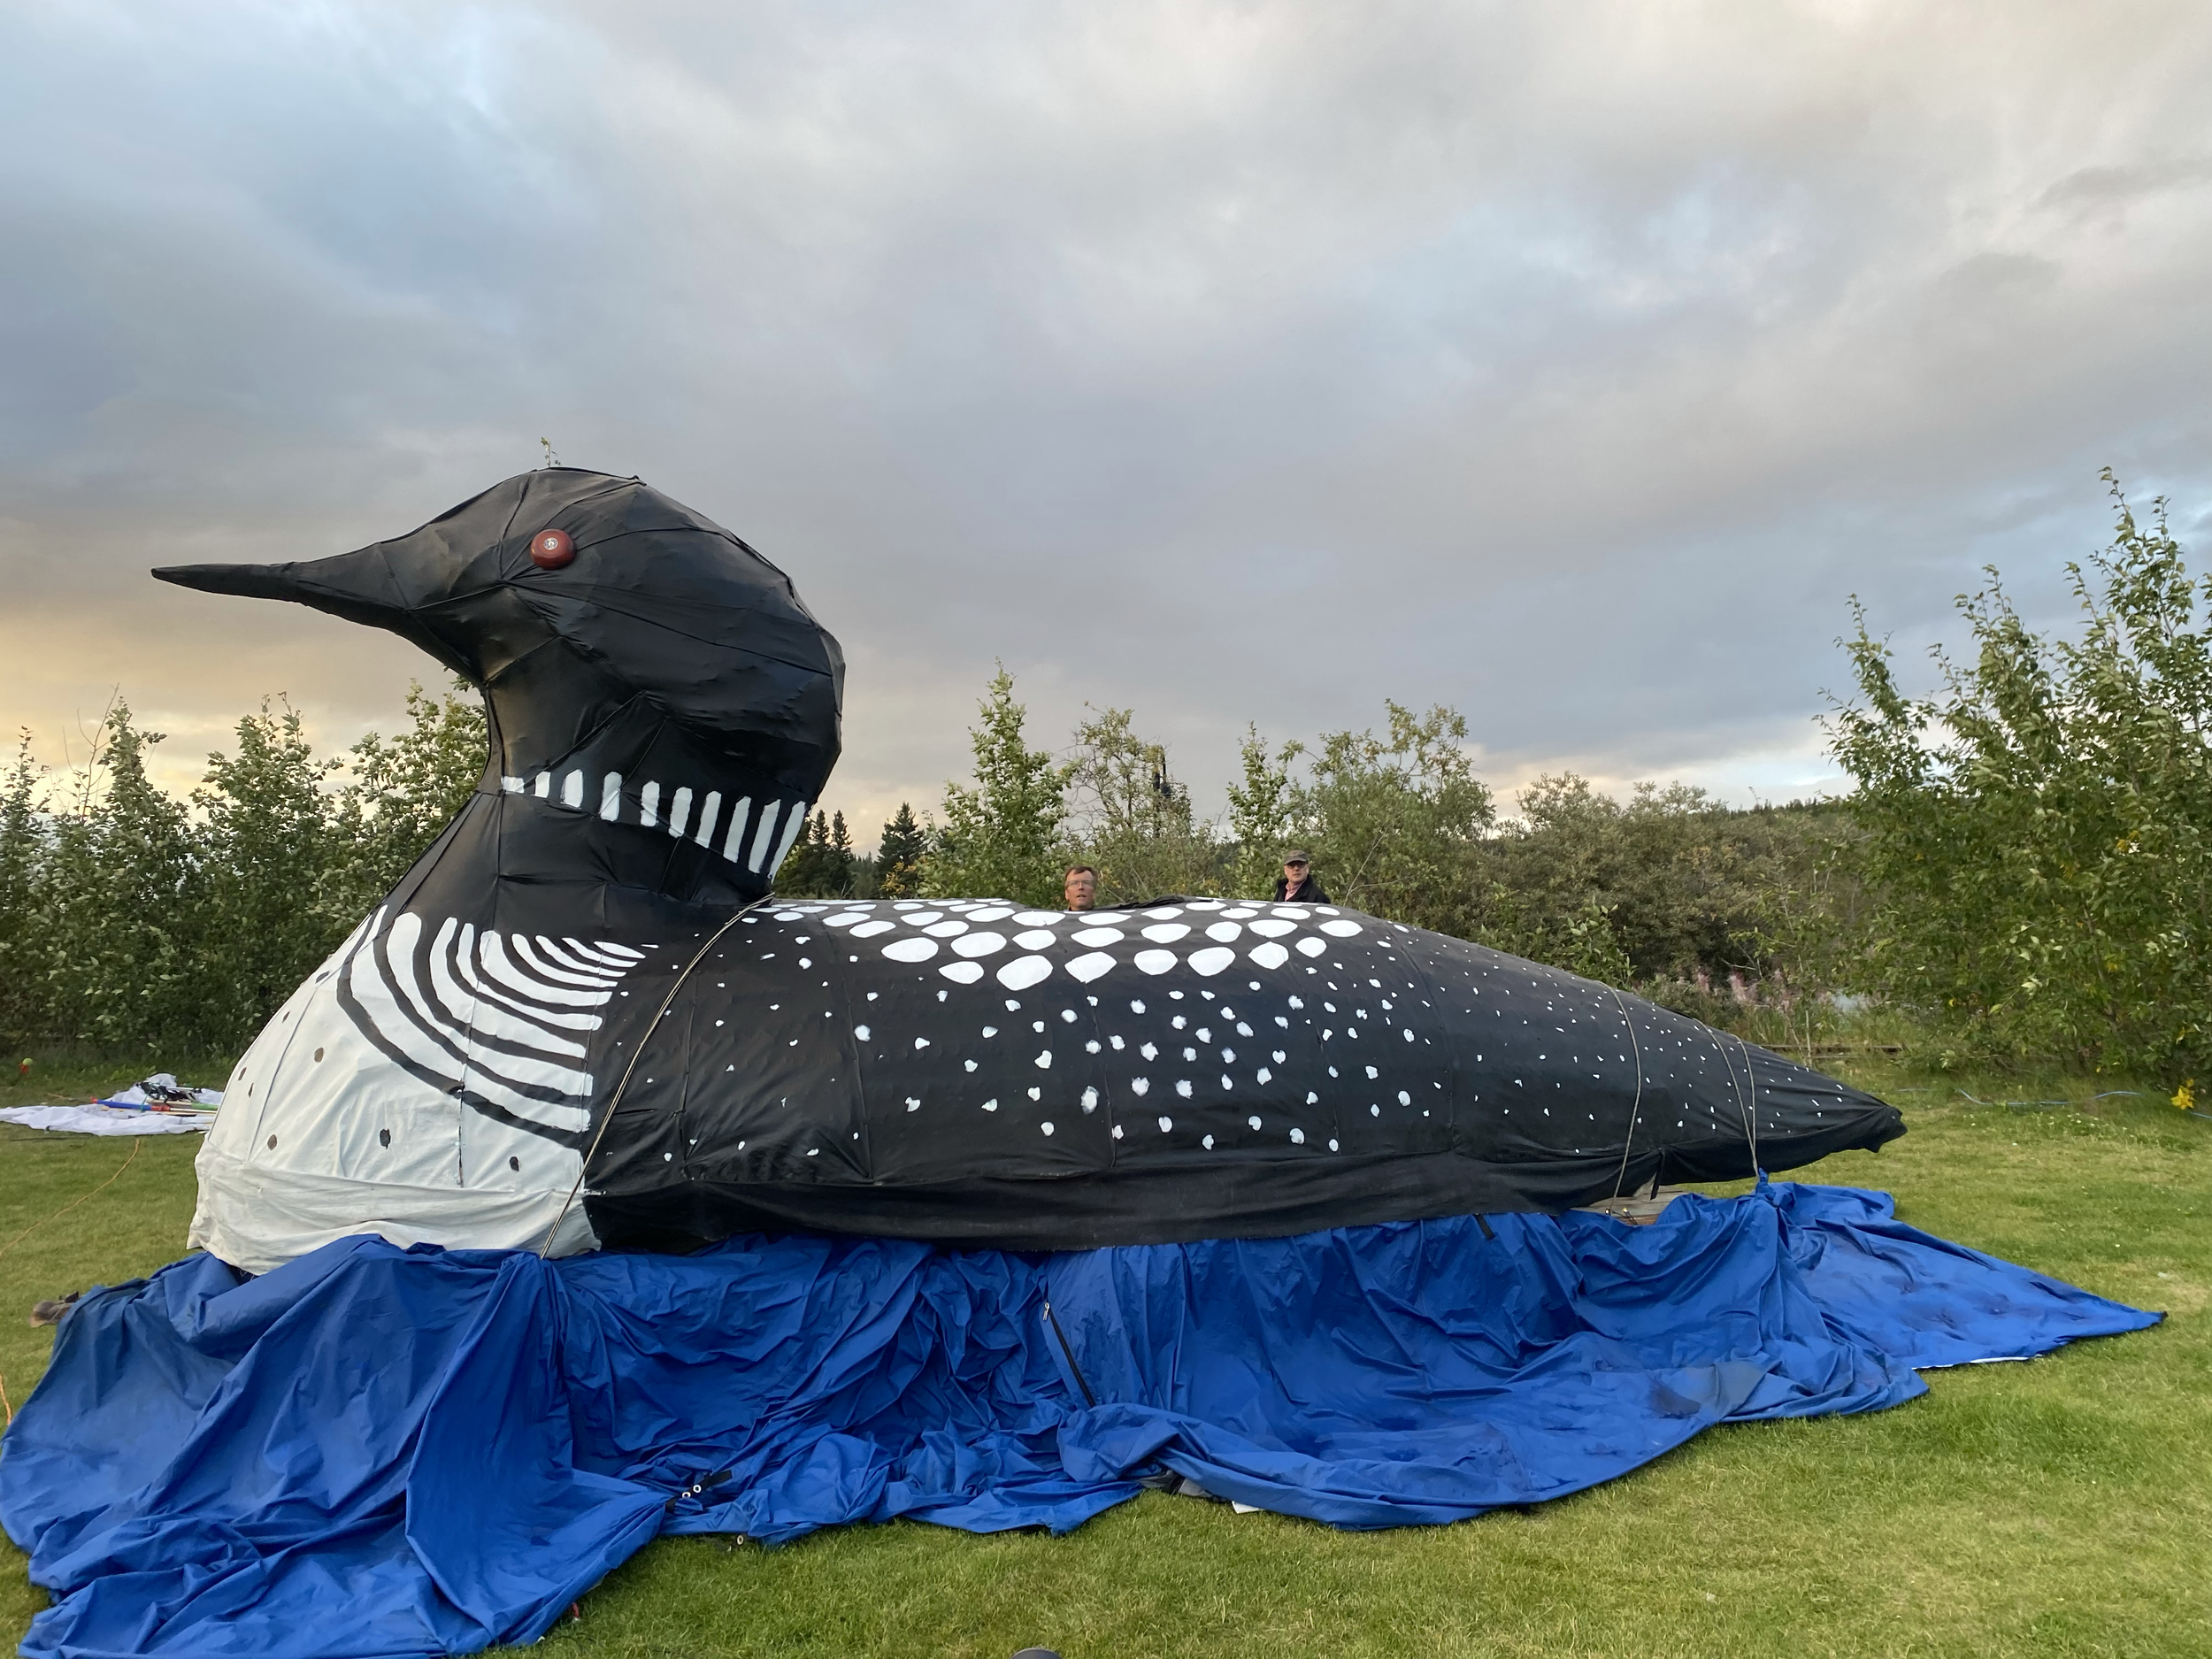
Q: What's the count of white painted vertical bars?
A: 10